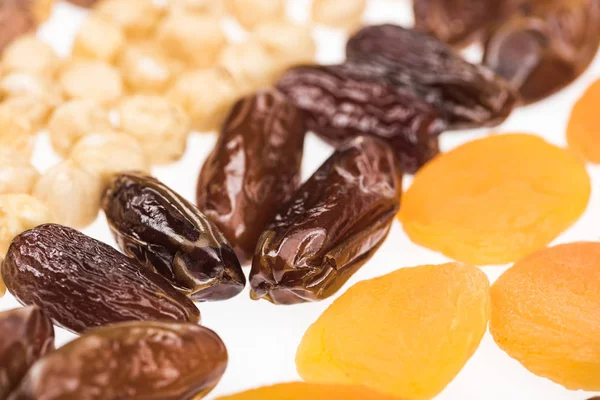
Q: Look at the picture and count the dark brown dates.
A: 10